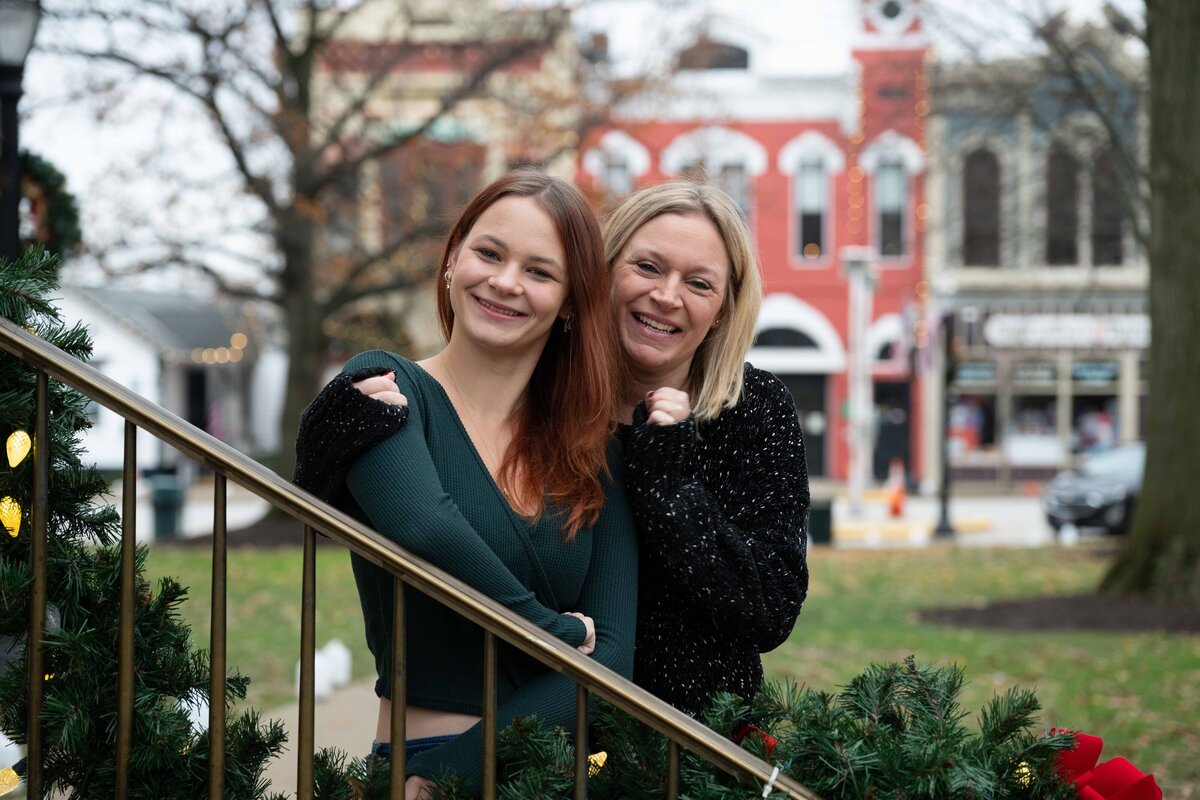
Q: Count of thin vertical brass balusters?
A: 8